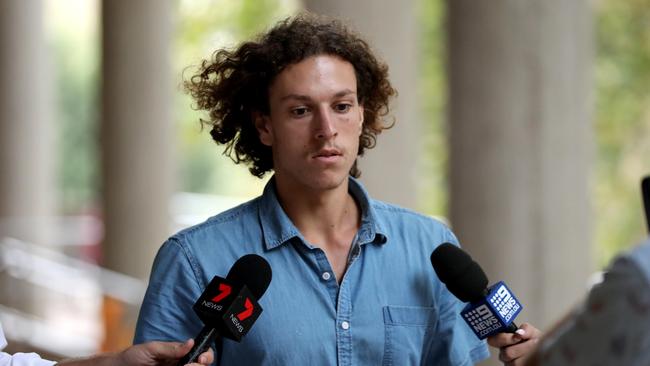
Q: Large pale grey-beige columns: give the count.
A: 4